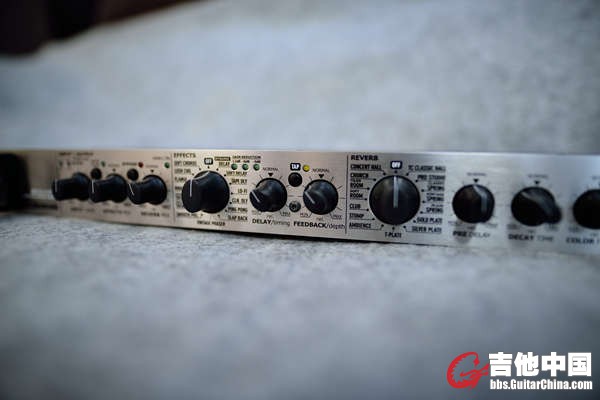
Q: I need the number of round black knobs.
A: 10